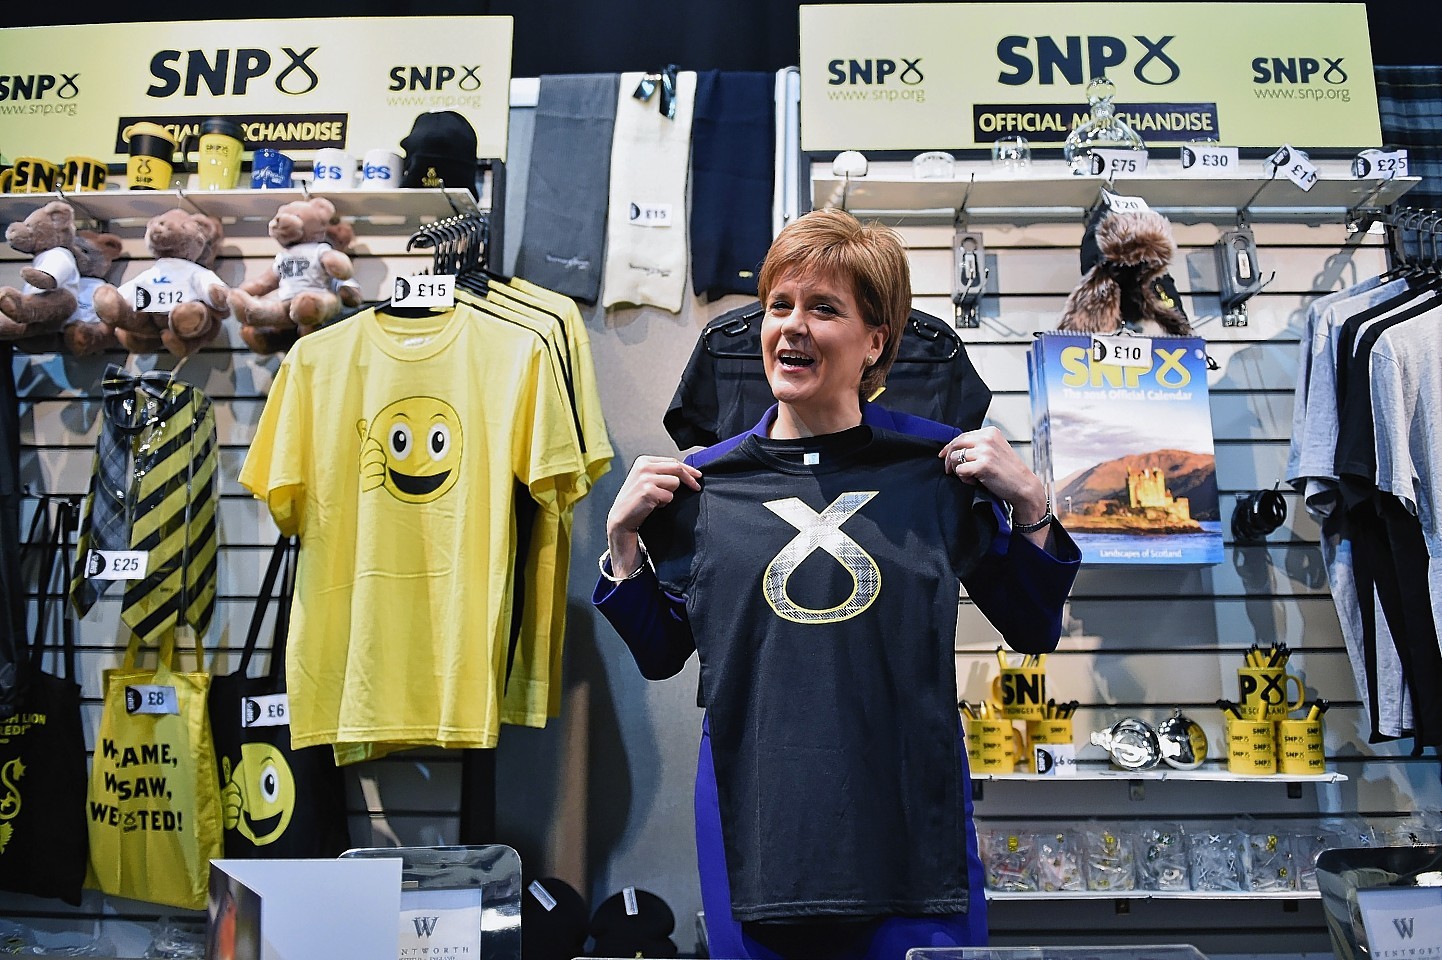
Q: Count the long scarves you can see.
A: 3